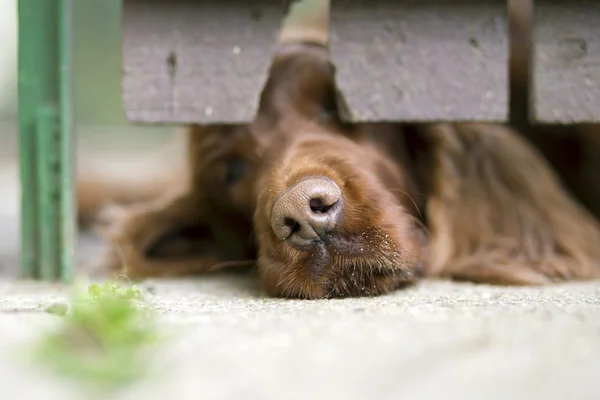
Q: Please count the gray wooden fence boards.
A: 3